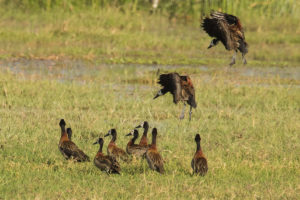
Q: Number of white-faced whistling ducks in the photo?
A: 10